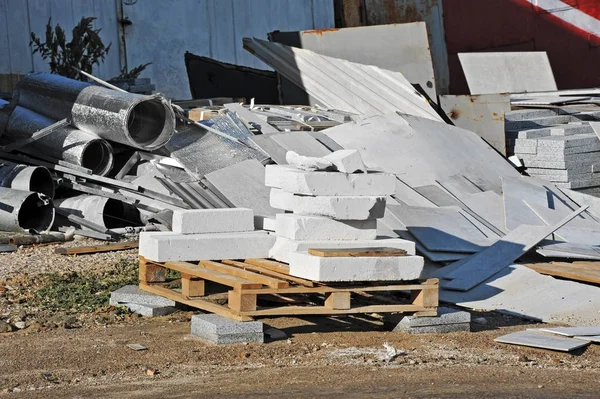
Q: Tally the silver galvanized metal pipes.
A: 5